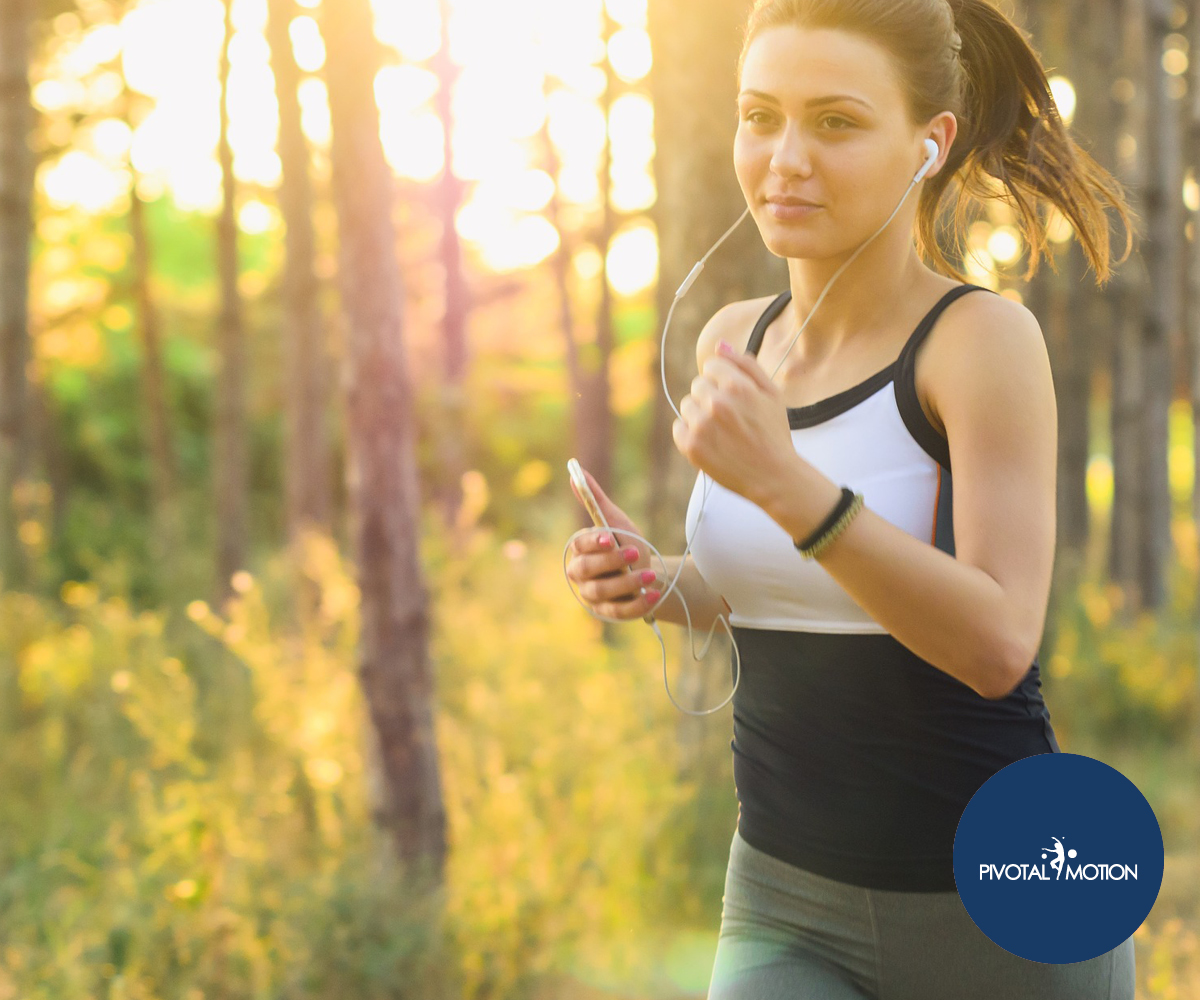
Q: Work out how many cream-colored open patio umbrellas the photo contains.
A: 0